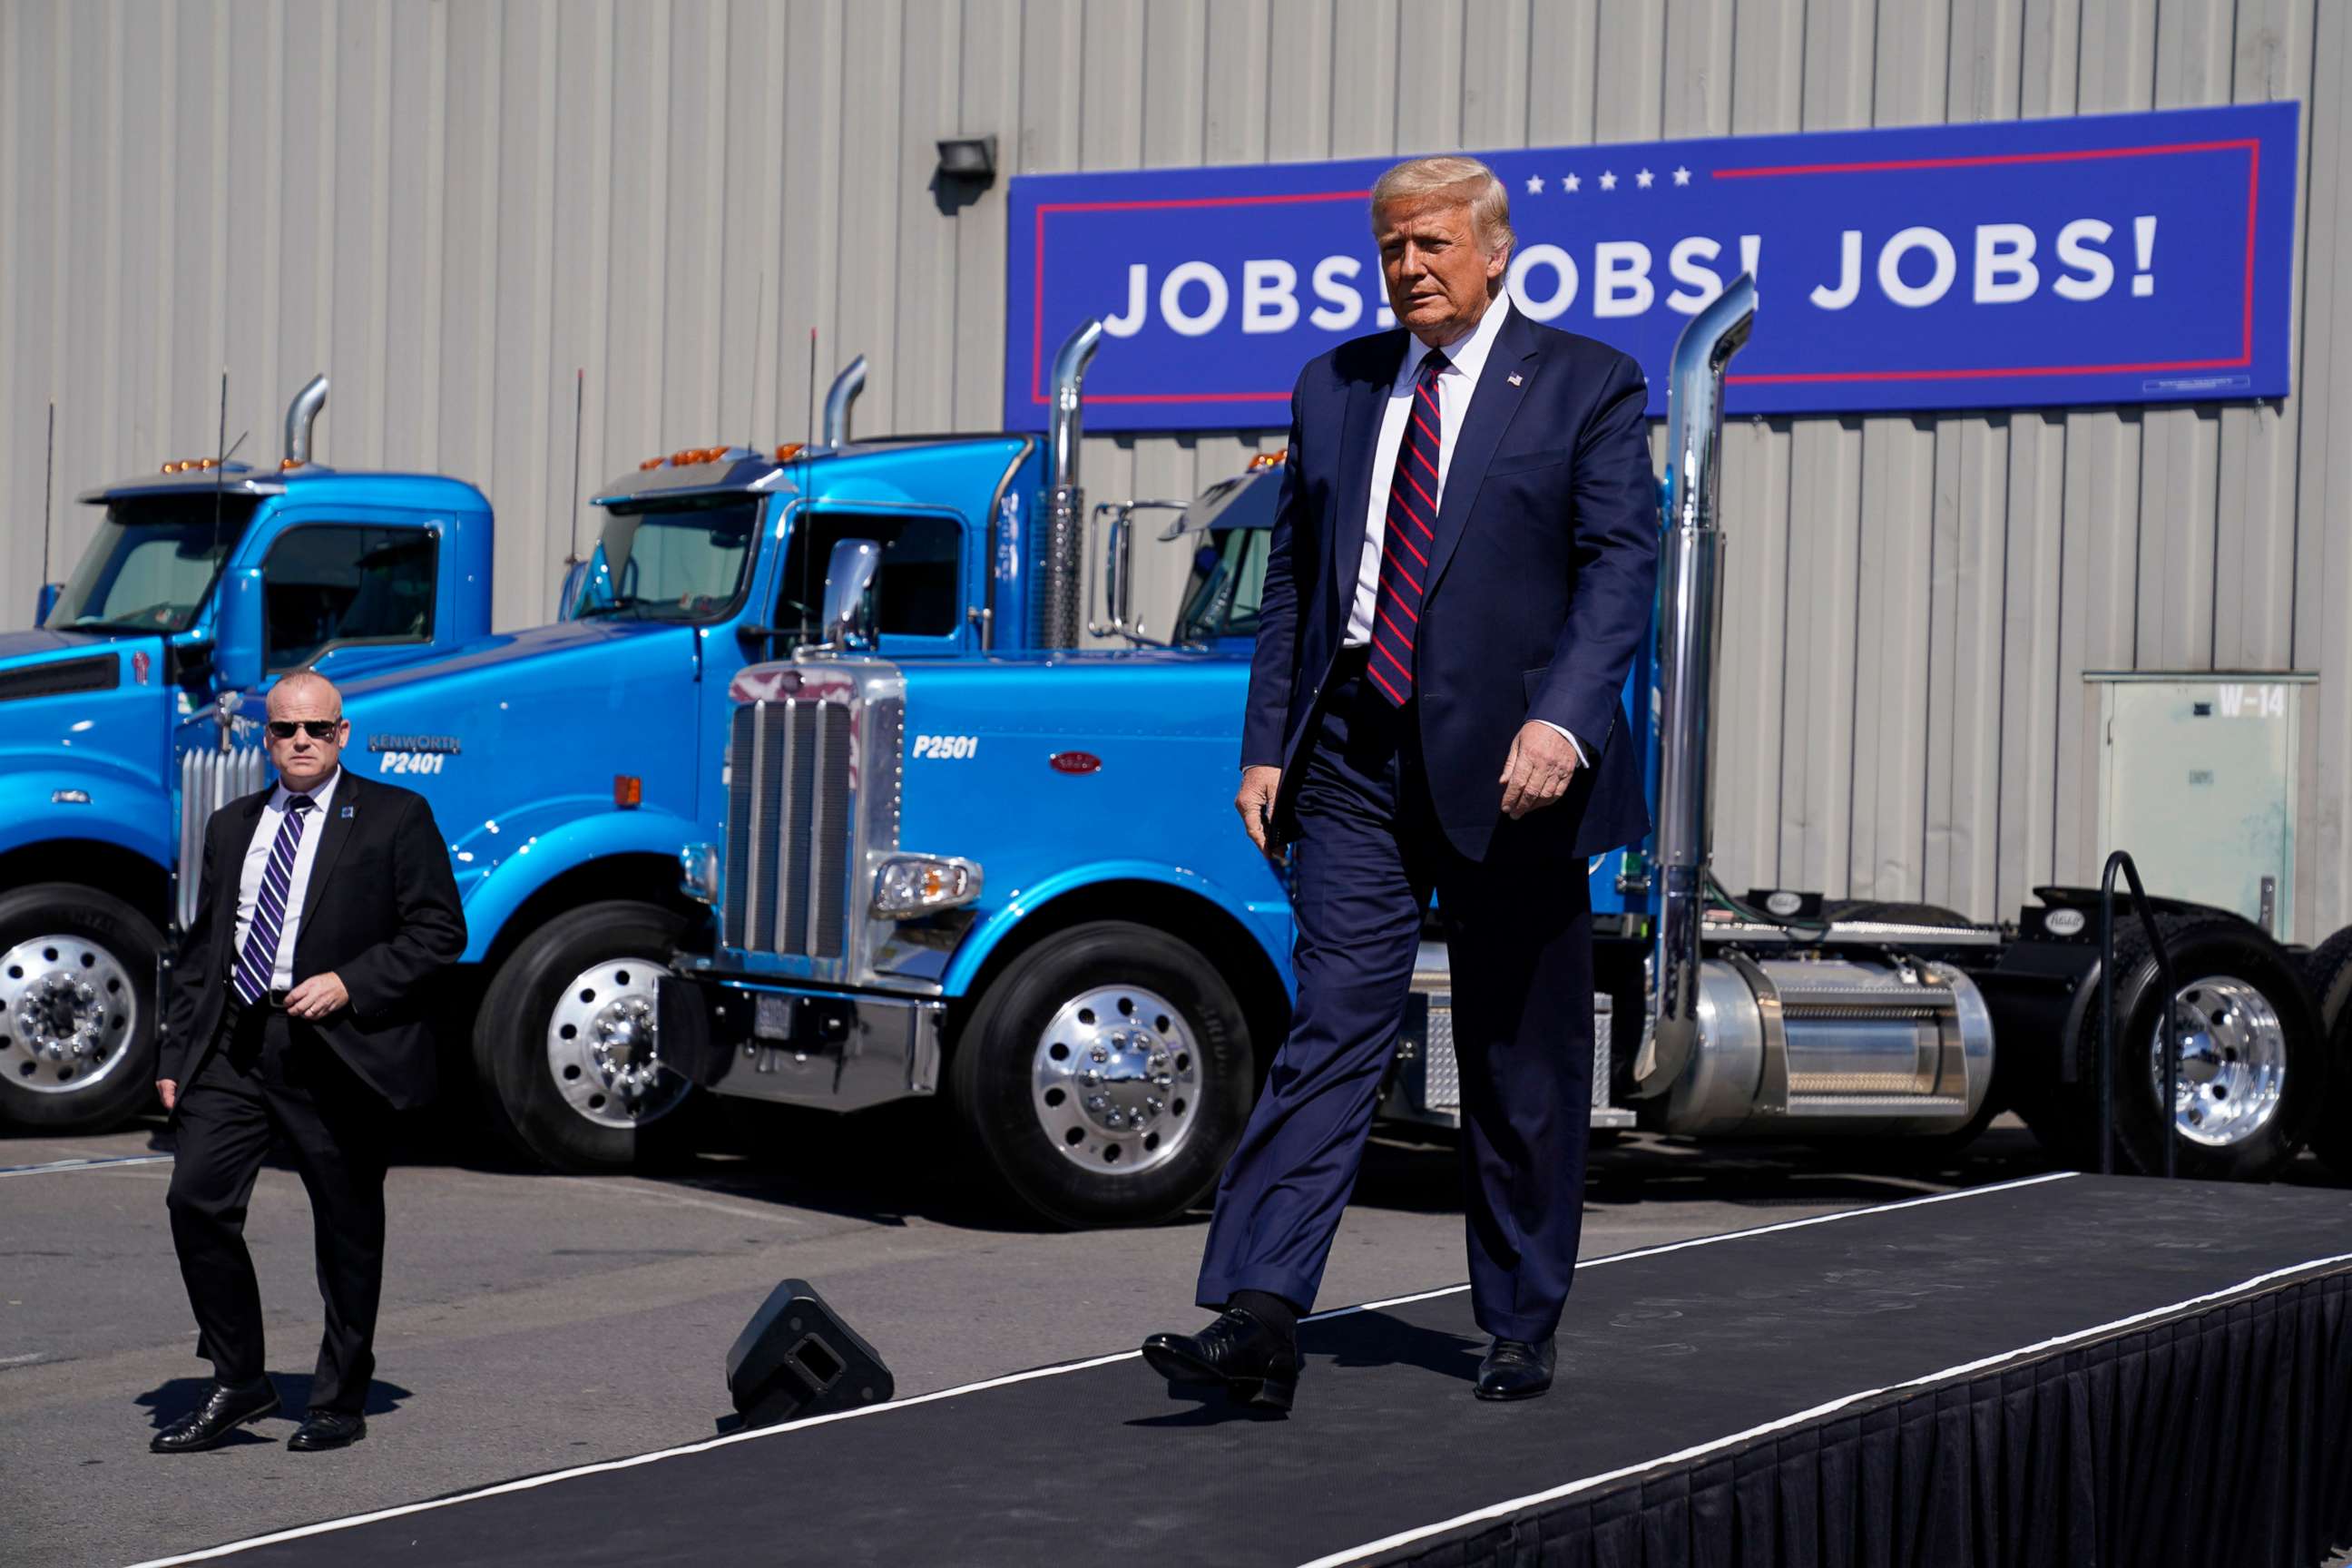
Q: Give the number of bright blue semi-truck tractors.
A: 3